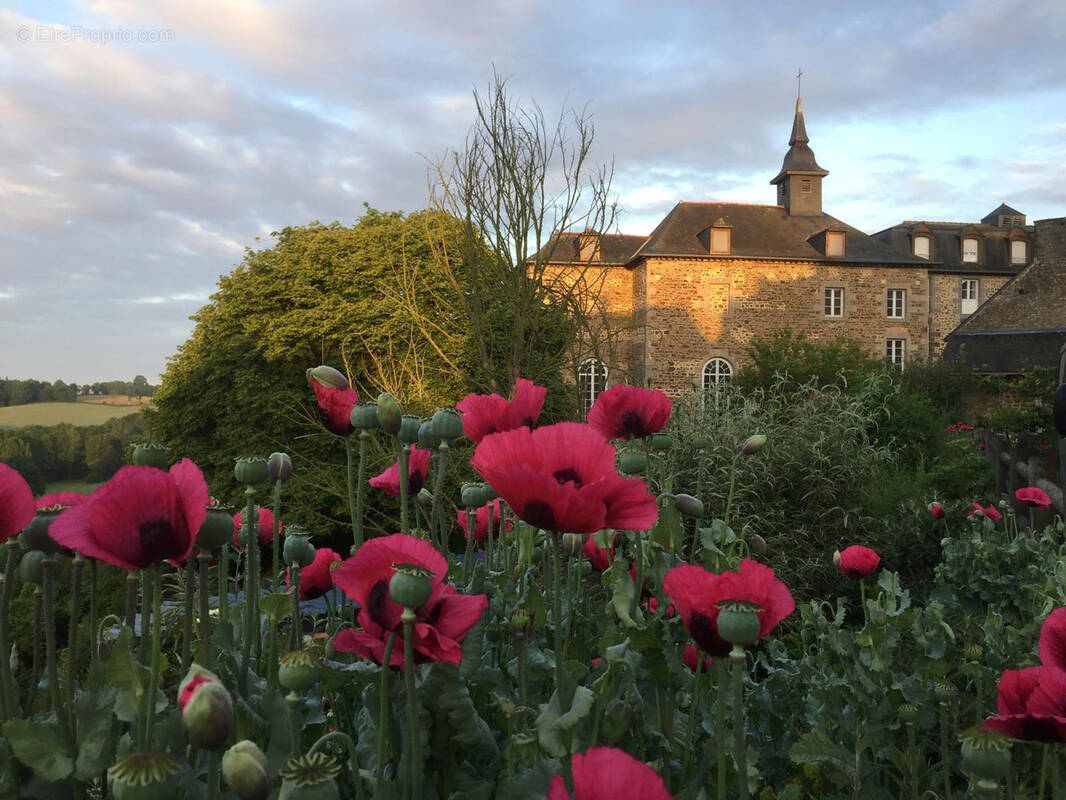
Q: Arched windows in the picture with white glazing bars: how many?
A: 2